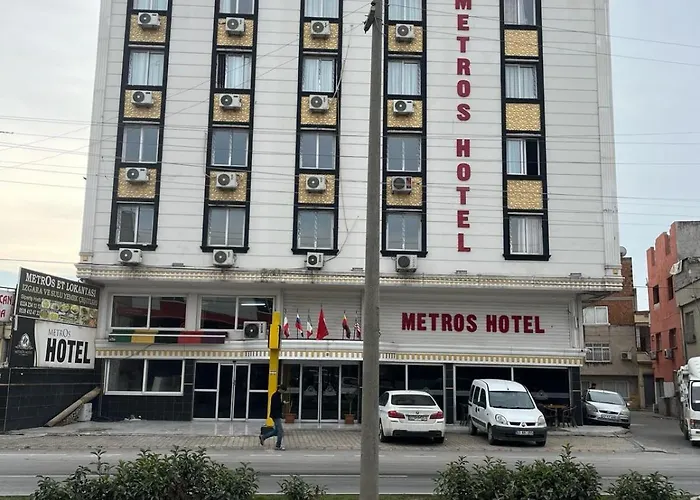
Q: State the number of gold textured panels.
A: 15